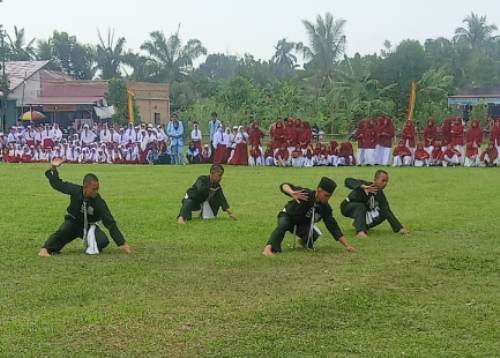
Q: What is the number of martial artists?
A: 4